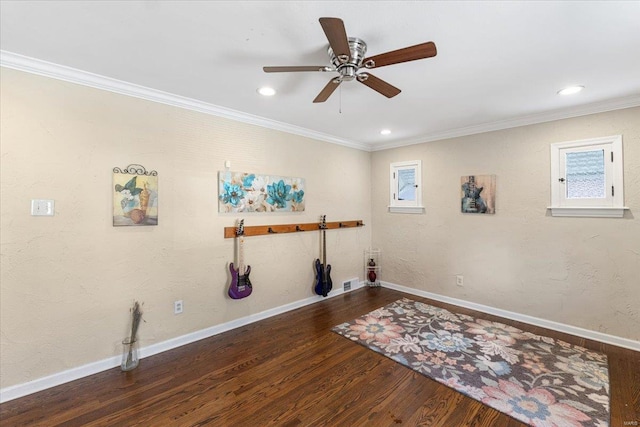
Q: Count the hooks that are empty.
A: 4